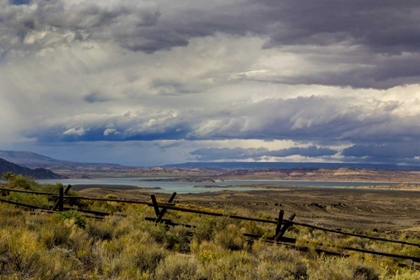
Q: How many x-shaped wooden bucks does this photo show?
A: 3